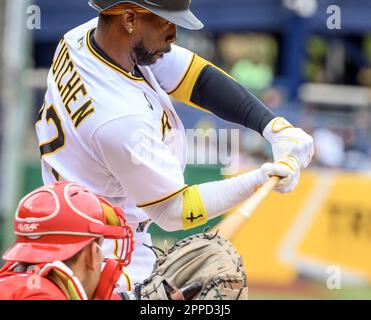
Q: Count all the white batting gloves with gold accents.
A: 2